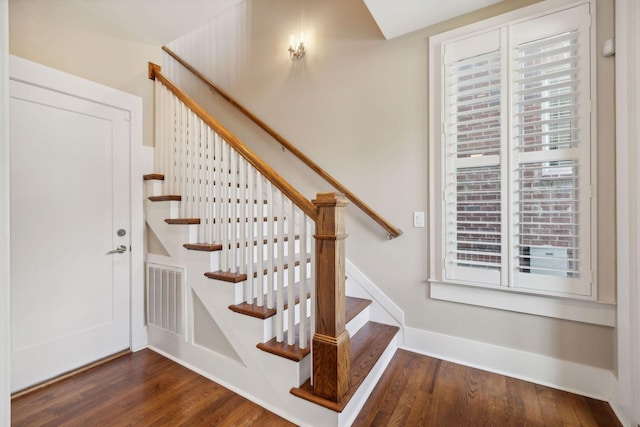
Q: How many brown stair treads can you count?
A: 8